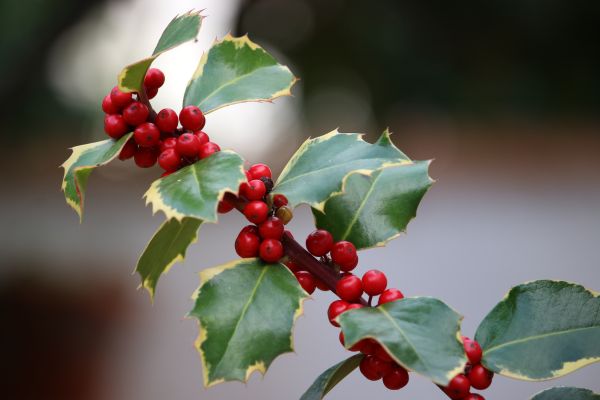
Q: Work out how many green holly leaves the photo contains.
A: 12